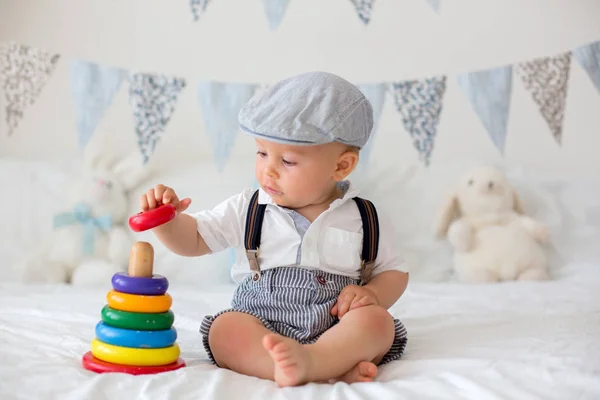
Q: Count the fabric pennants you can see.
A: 13